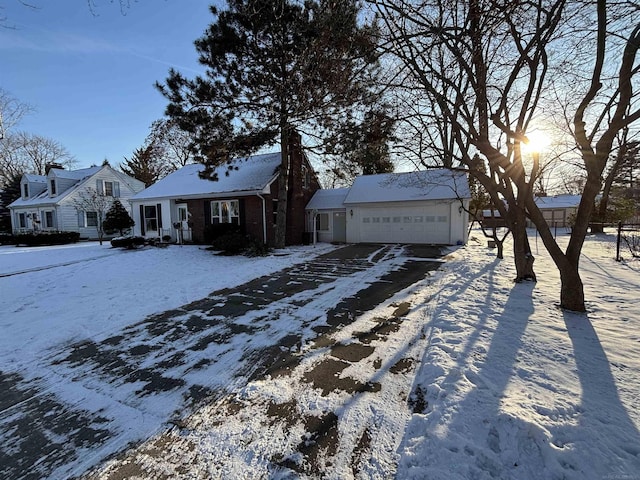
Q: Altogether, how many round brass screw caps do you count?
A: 0